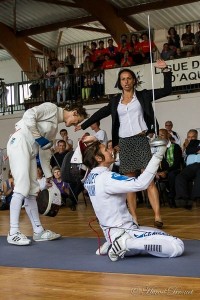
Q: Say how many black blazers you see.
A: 1